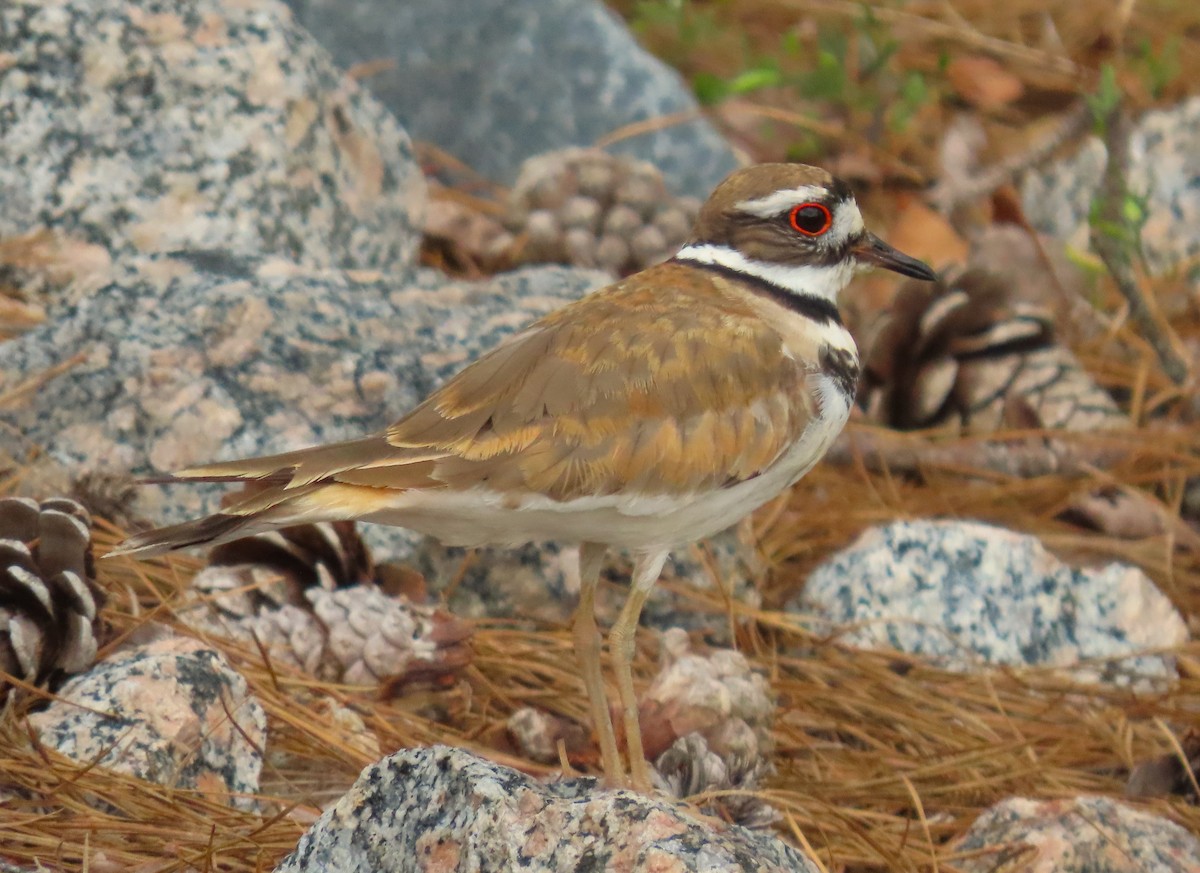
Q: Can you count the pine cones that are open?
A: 3